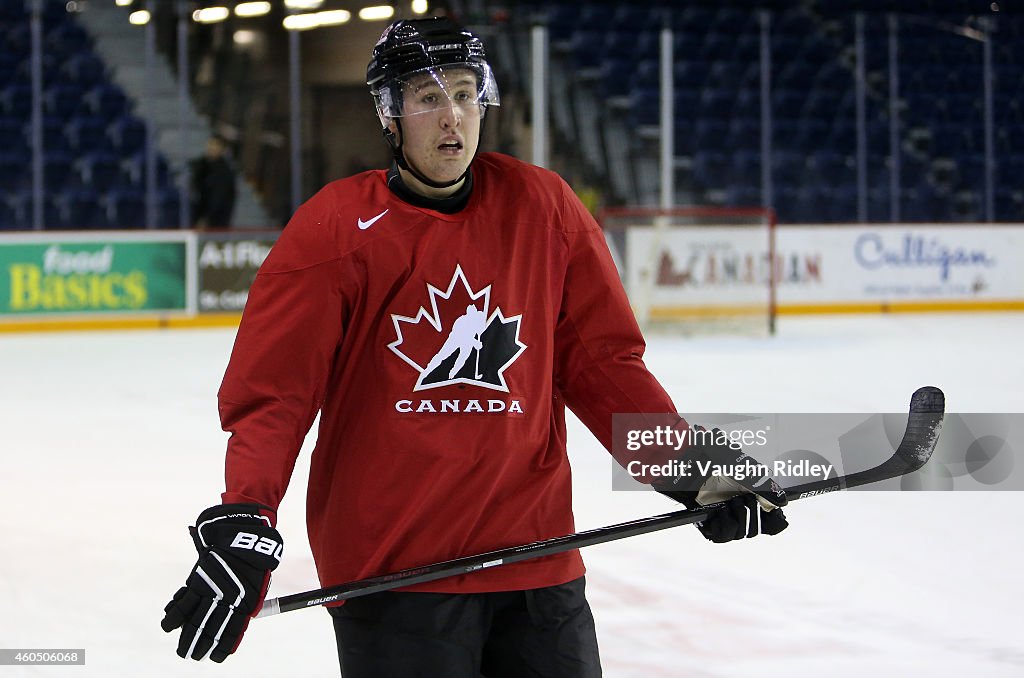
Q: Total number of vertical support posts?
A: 10